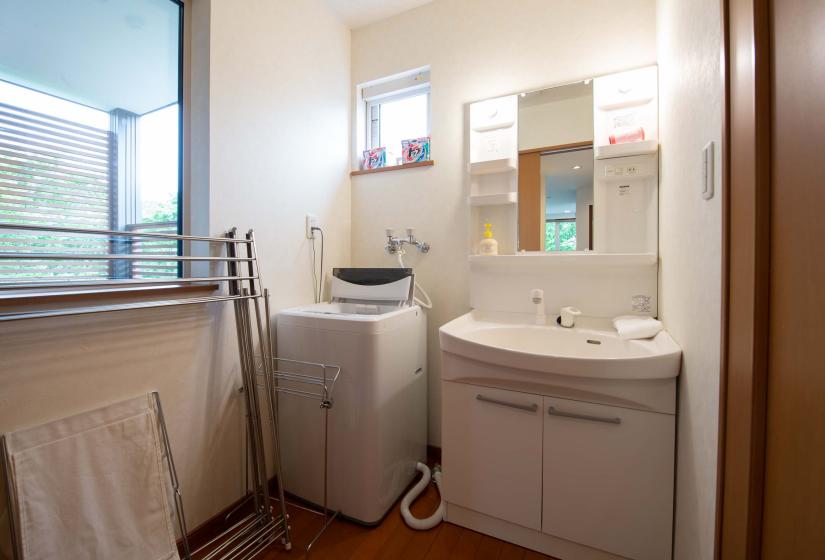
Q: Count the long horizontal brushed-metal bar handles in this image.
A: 2